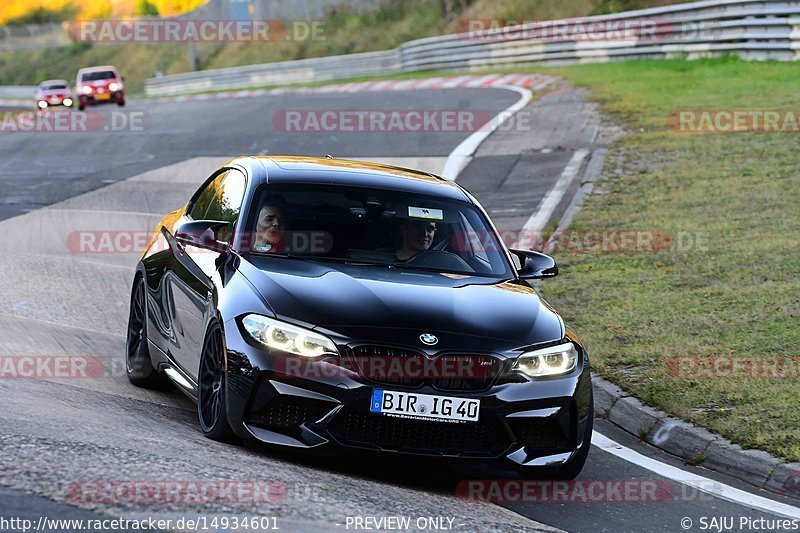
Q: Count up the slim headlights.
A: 2